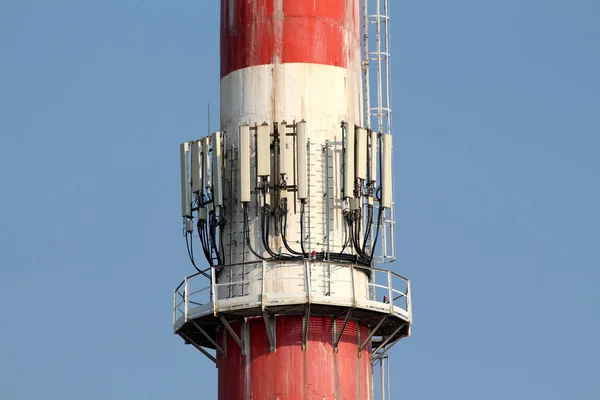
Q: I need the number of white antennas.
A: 12